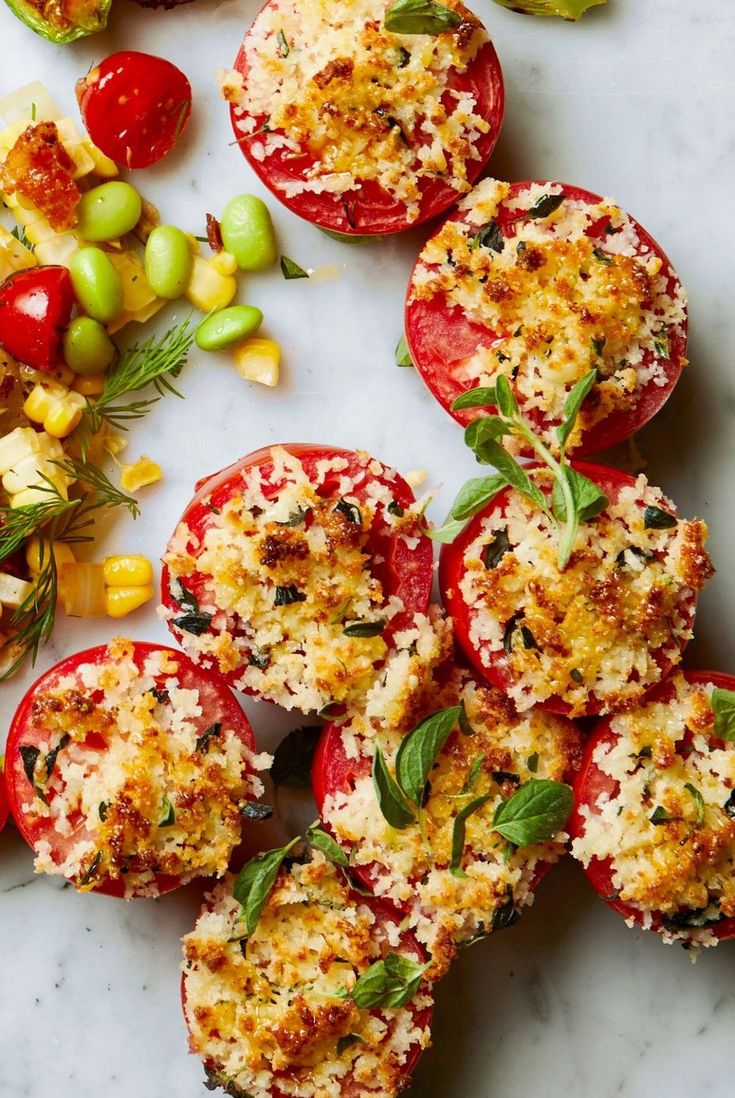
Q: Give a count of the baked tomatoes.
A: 8